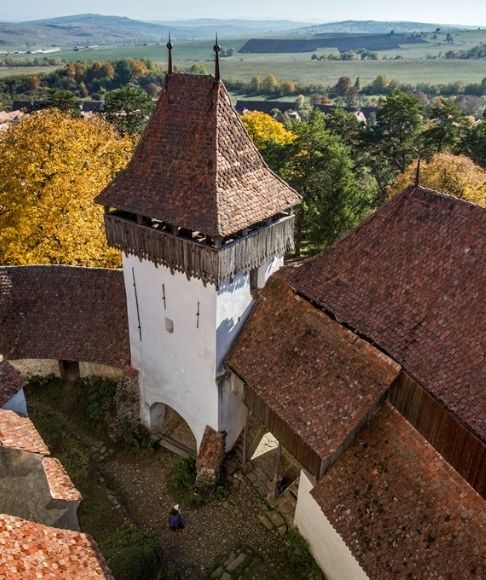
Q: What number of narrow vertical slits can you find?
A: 3